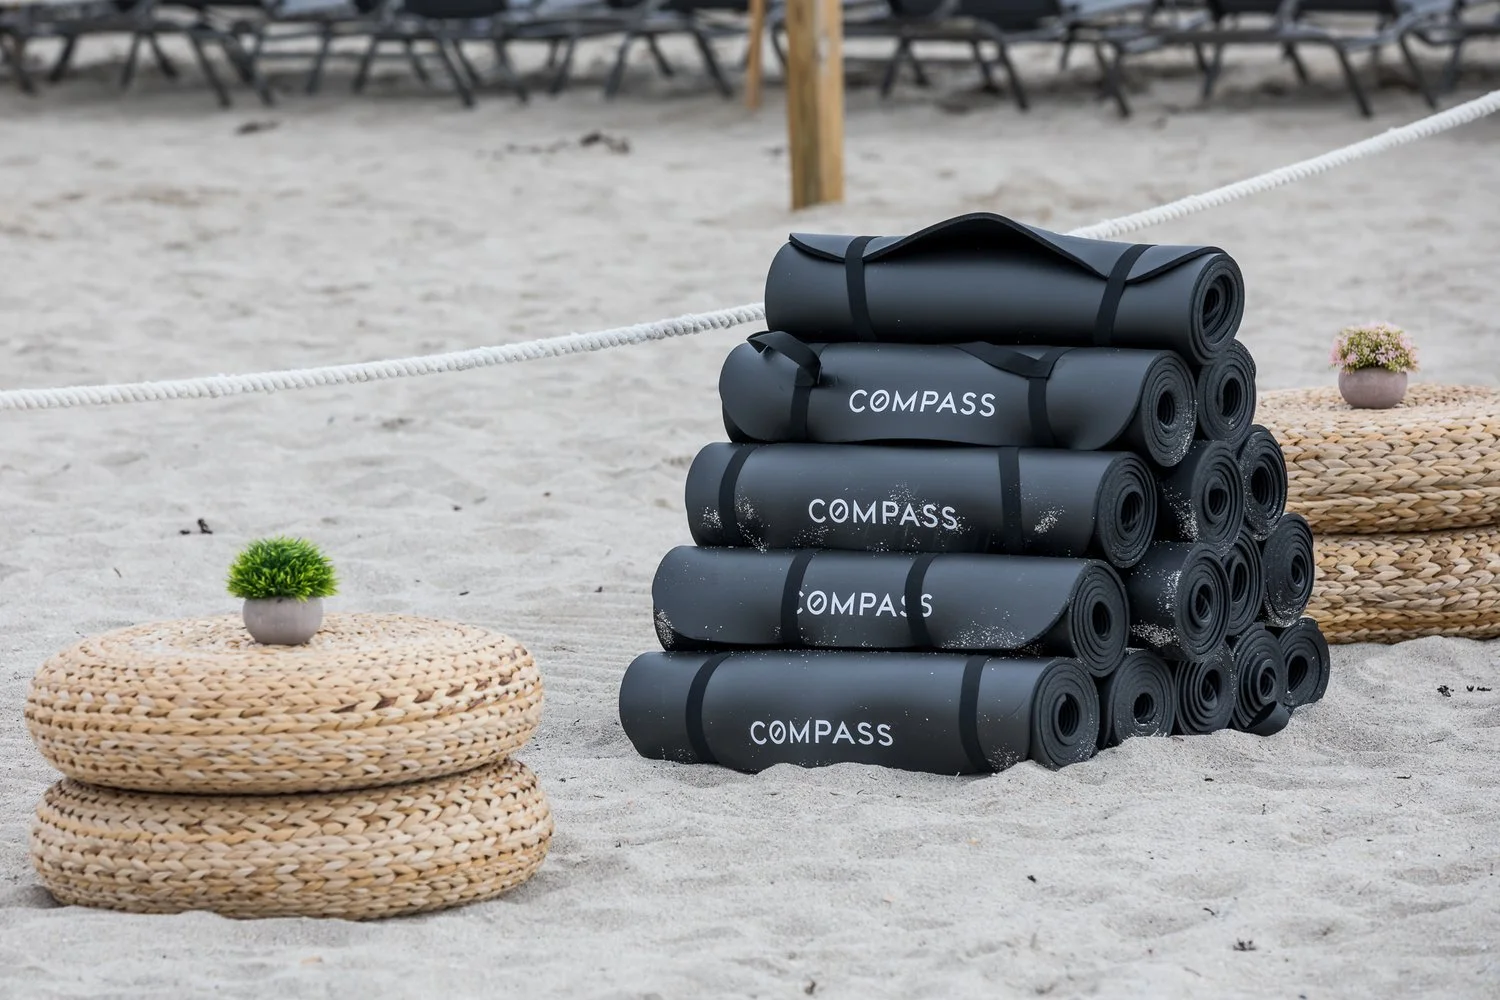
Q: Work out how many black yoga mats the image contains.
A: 15